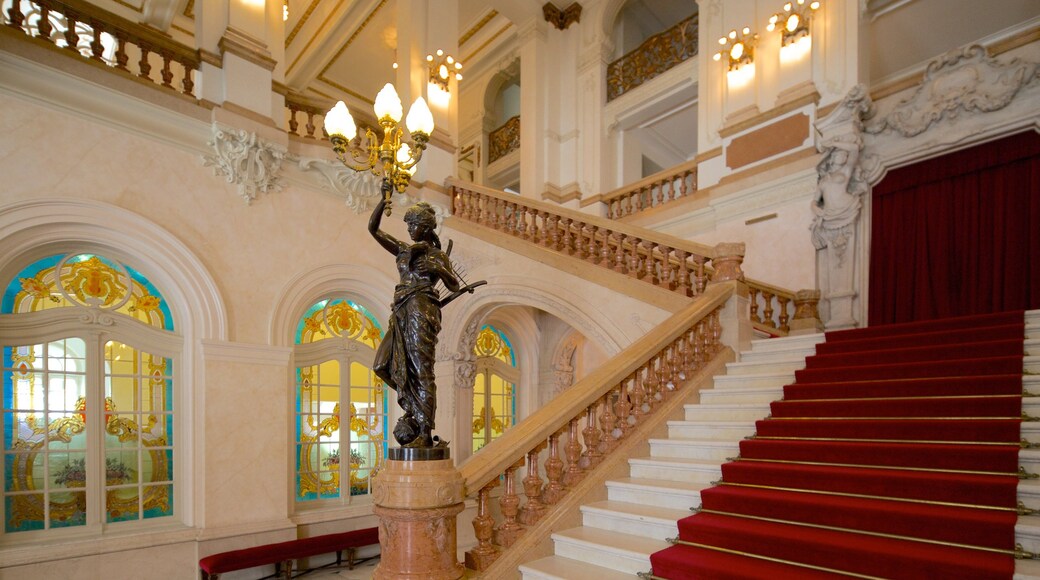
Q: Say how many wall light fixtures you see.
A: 3